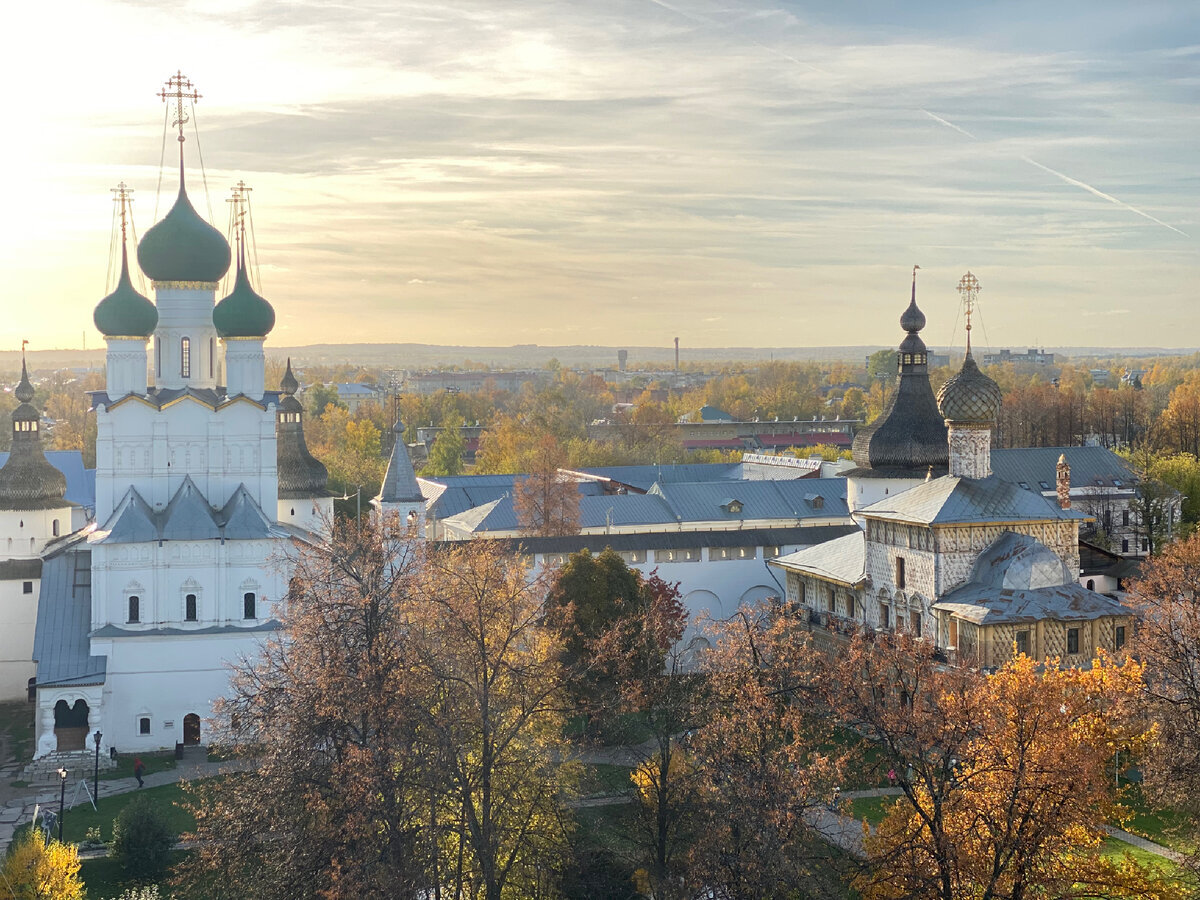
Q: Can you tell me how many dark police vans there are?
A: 0